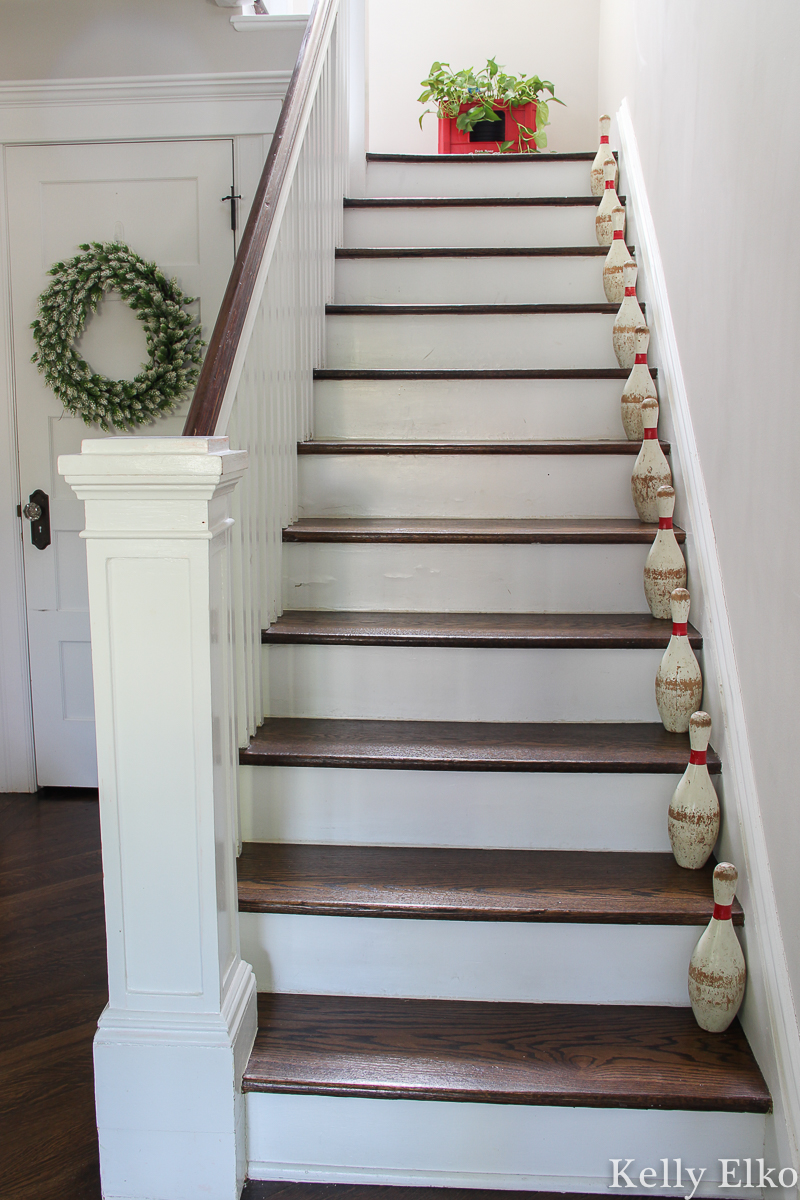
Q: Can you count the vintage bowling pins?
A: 10